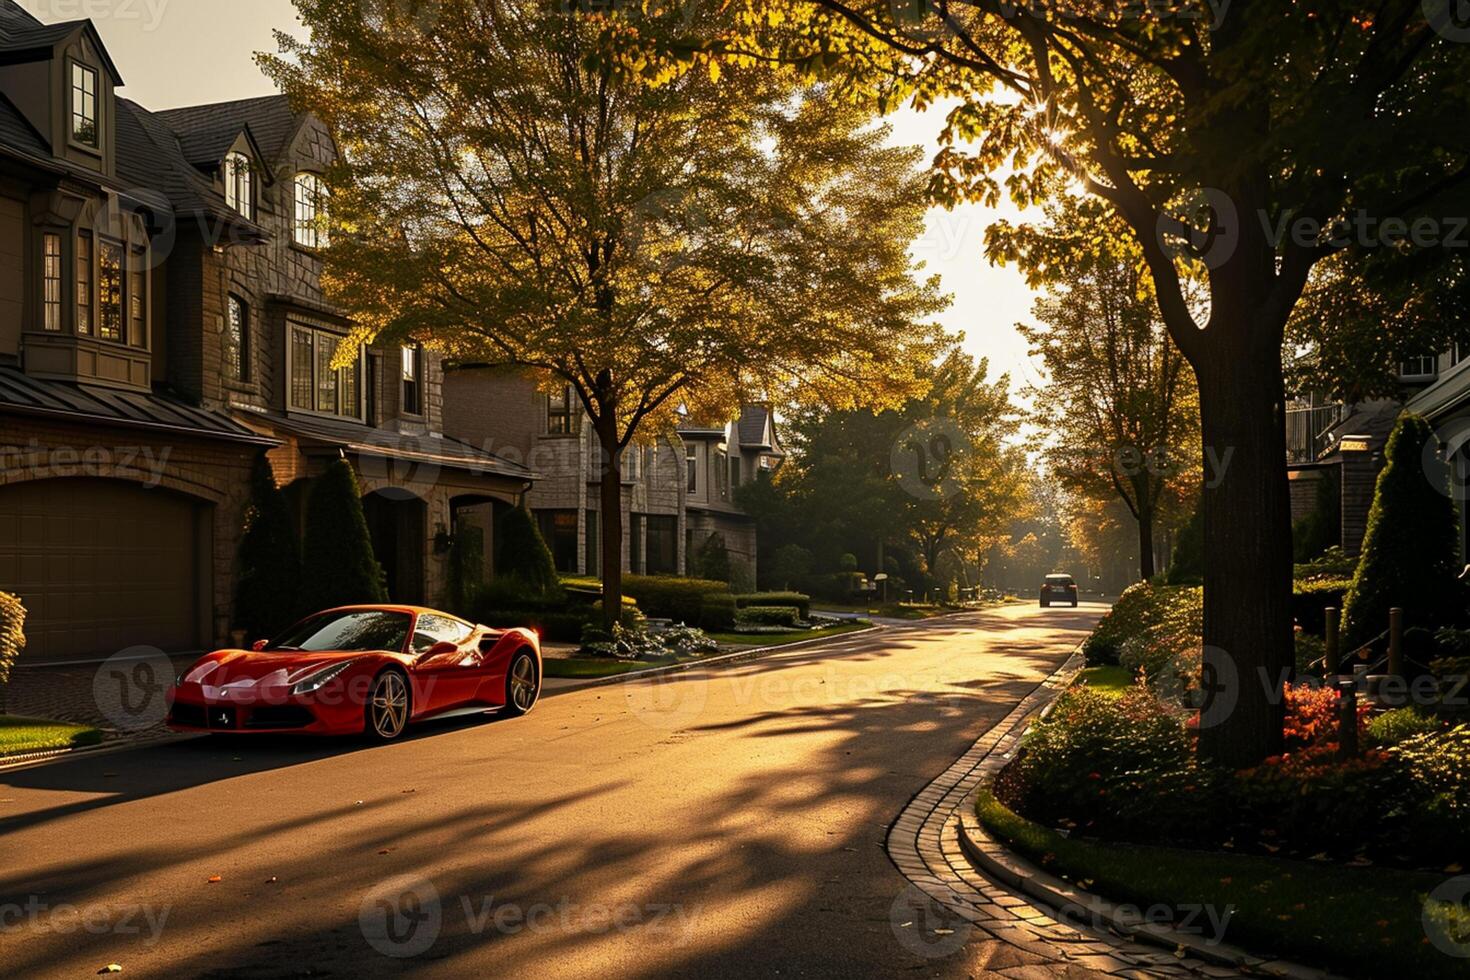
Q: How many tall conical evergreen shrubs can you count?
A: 4